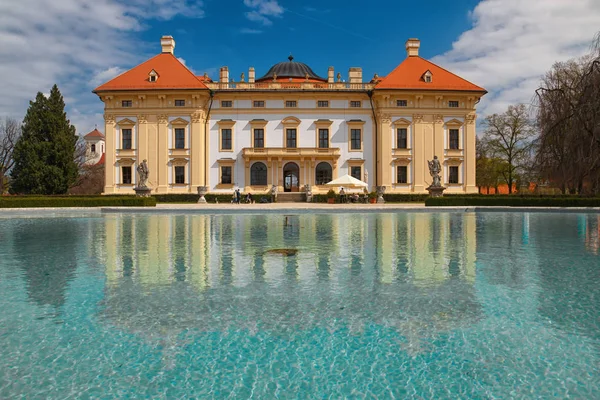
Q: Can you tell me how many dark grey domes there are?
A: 1